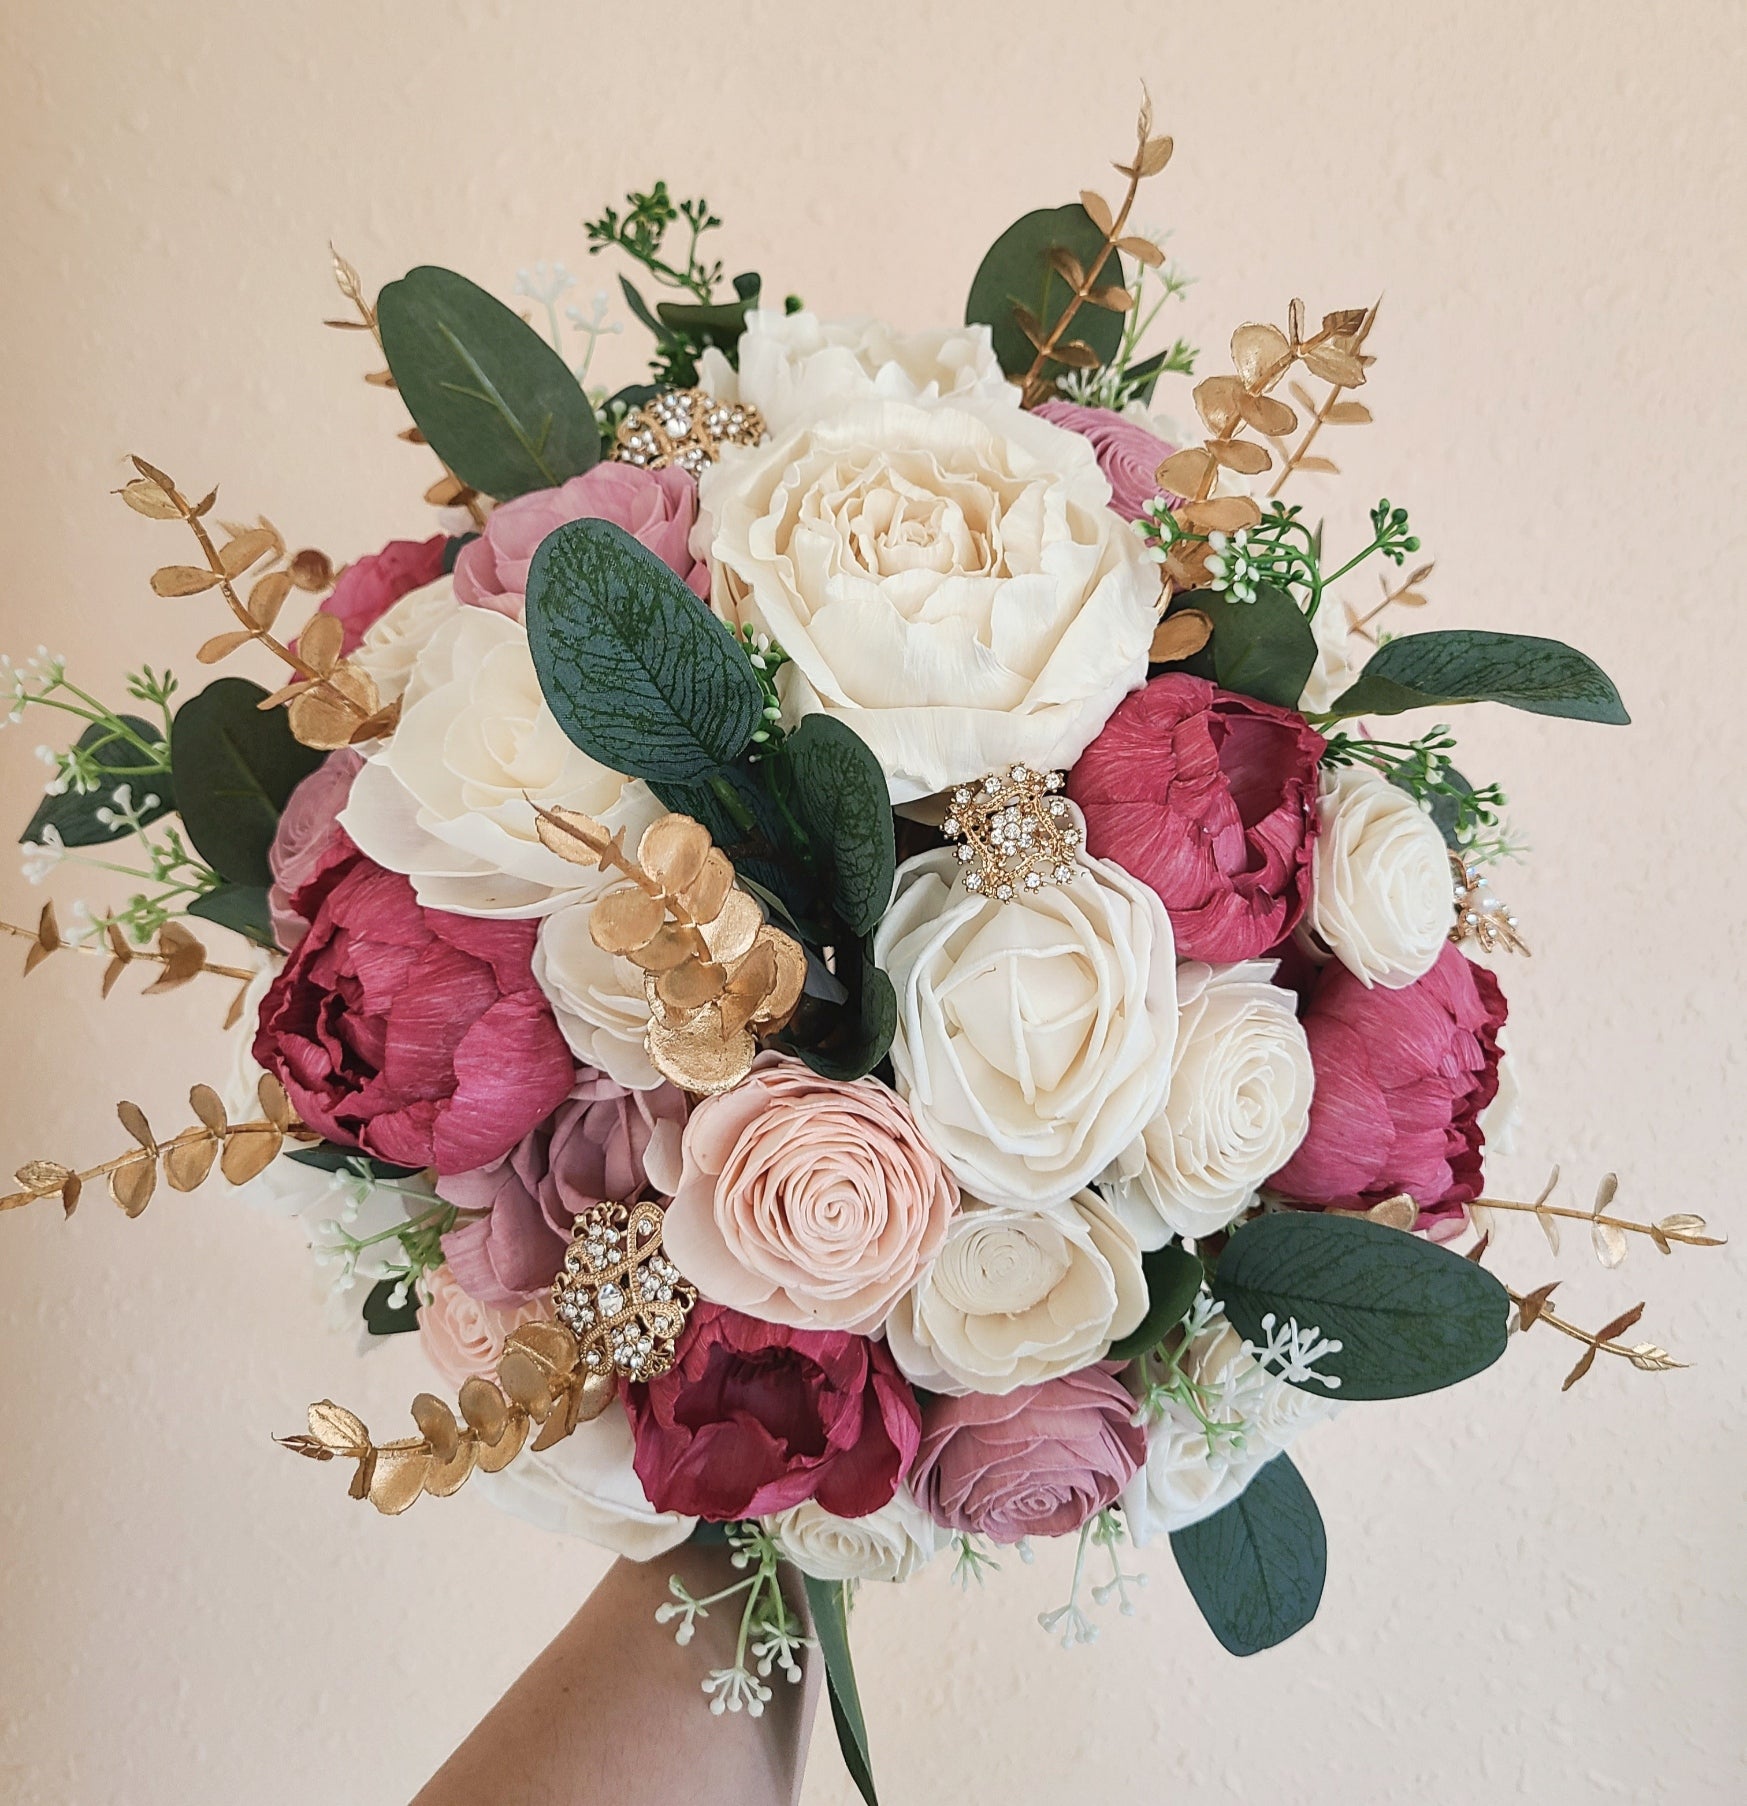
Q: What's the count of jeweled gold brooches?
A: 4